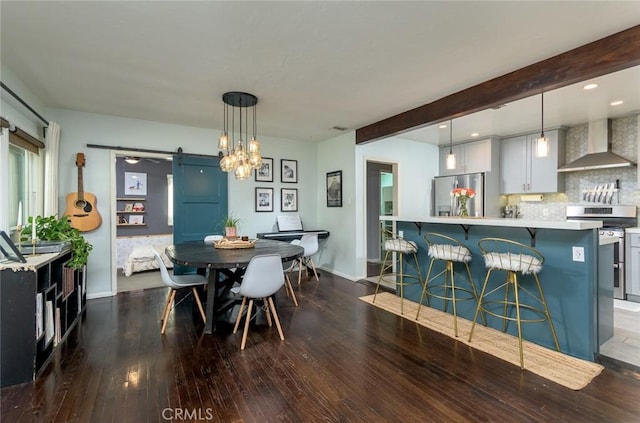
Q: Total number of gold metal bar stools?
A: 3